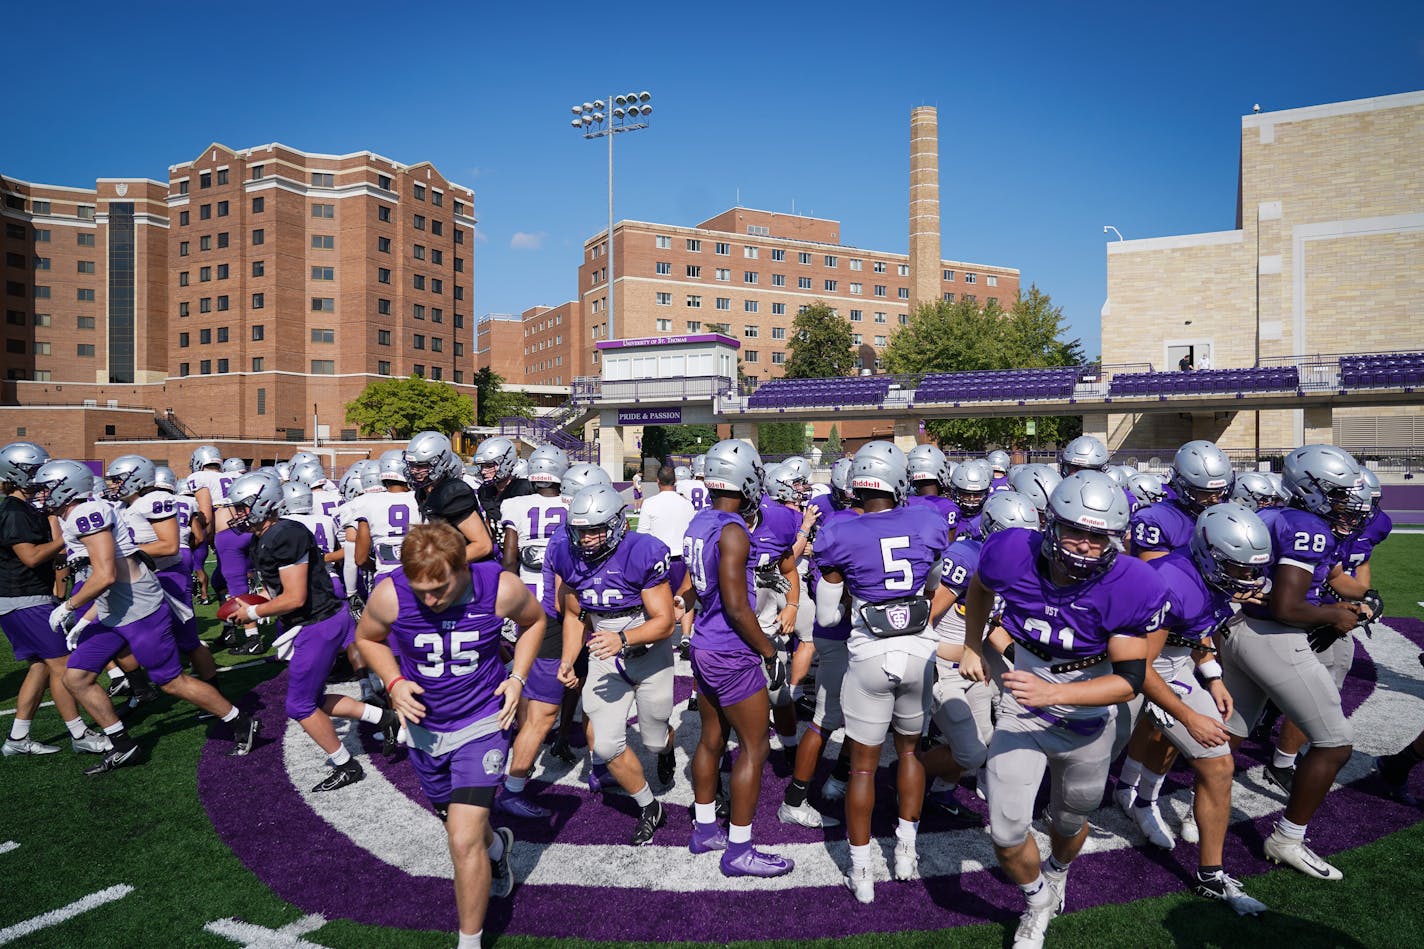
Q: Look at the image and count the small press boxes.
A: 1